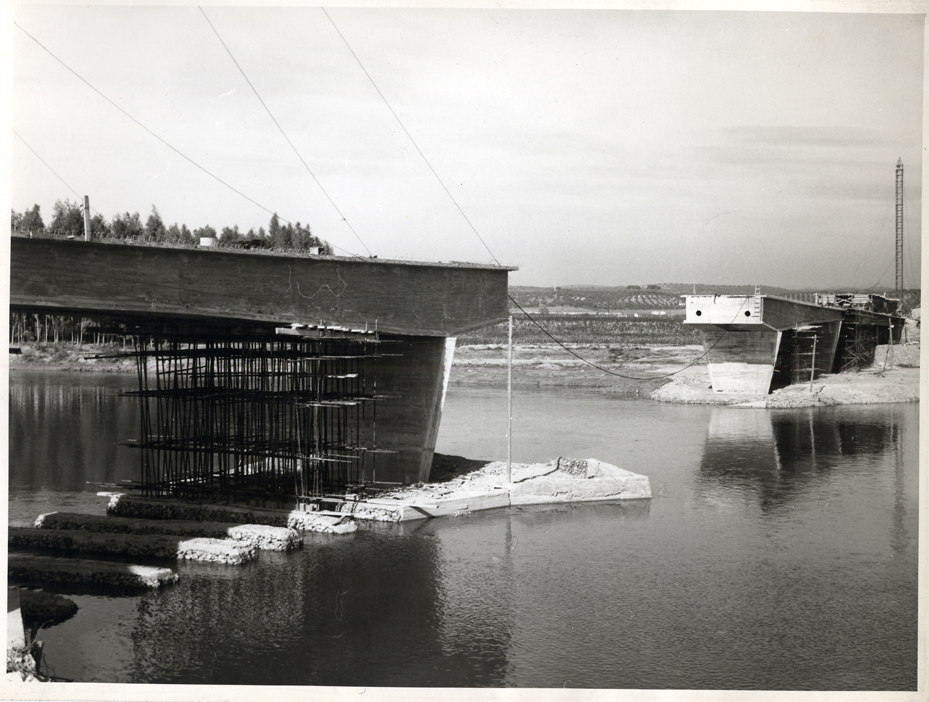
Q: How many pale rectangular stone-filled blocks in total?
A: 4